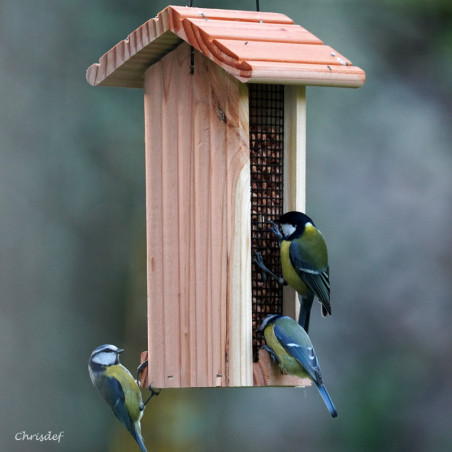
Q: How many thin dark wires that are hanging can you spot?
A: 2